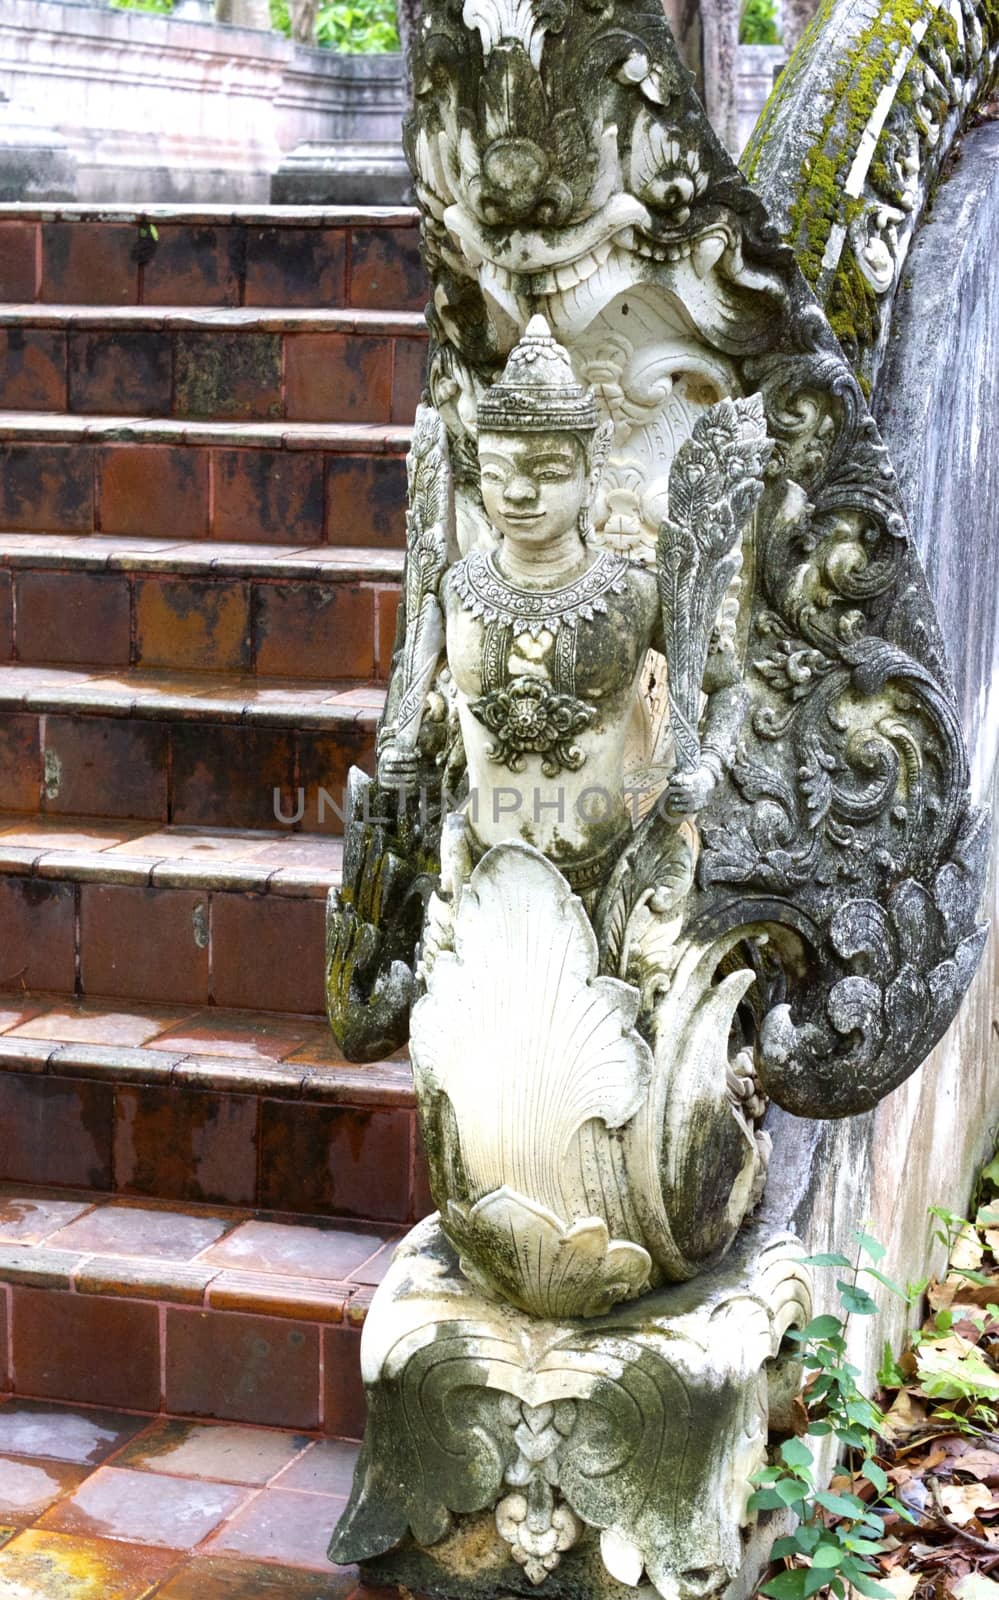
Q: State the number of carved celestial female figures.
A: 1